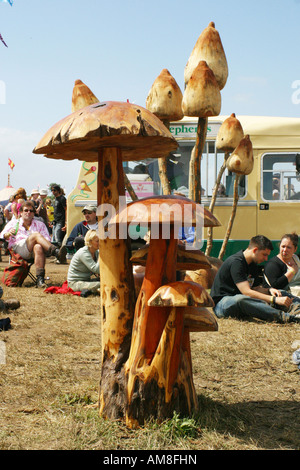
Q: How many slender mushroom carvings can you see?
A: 6